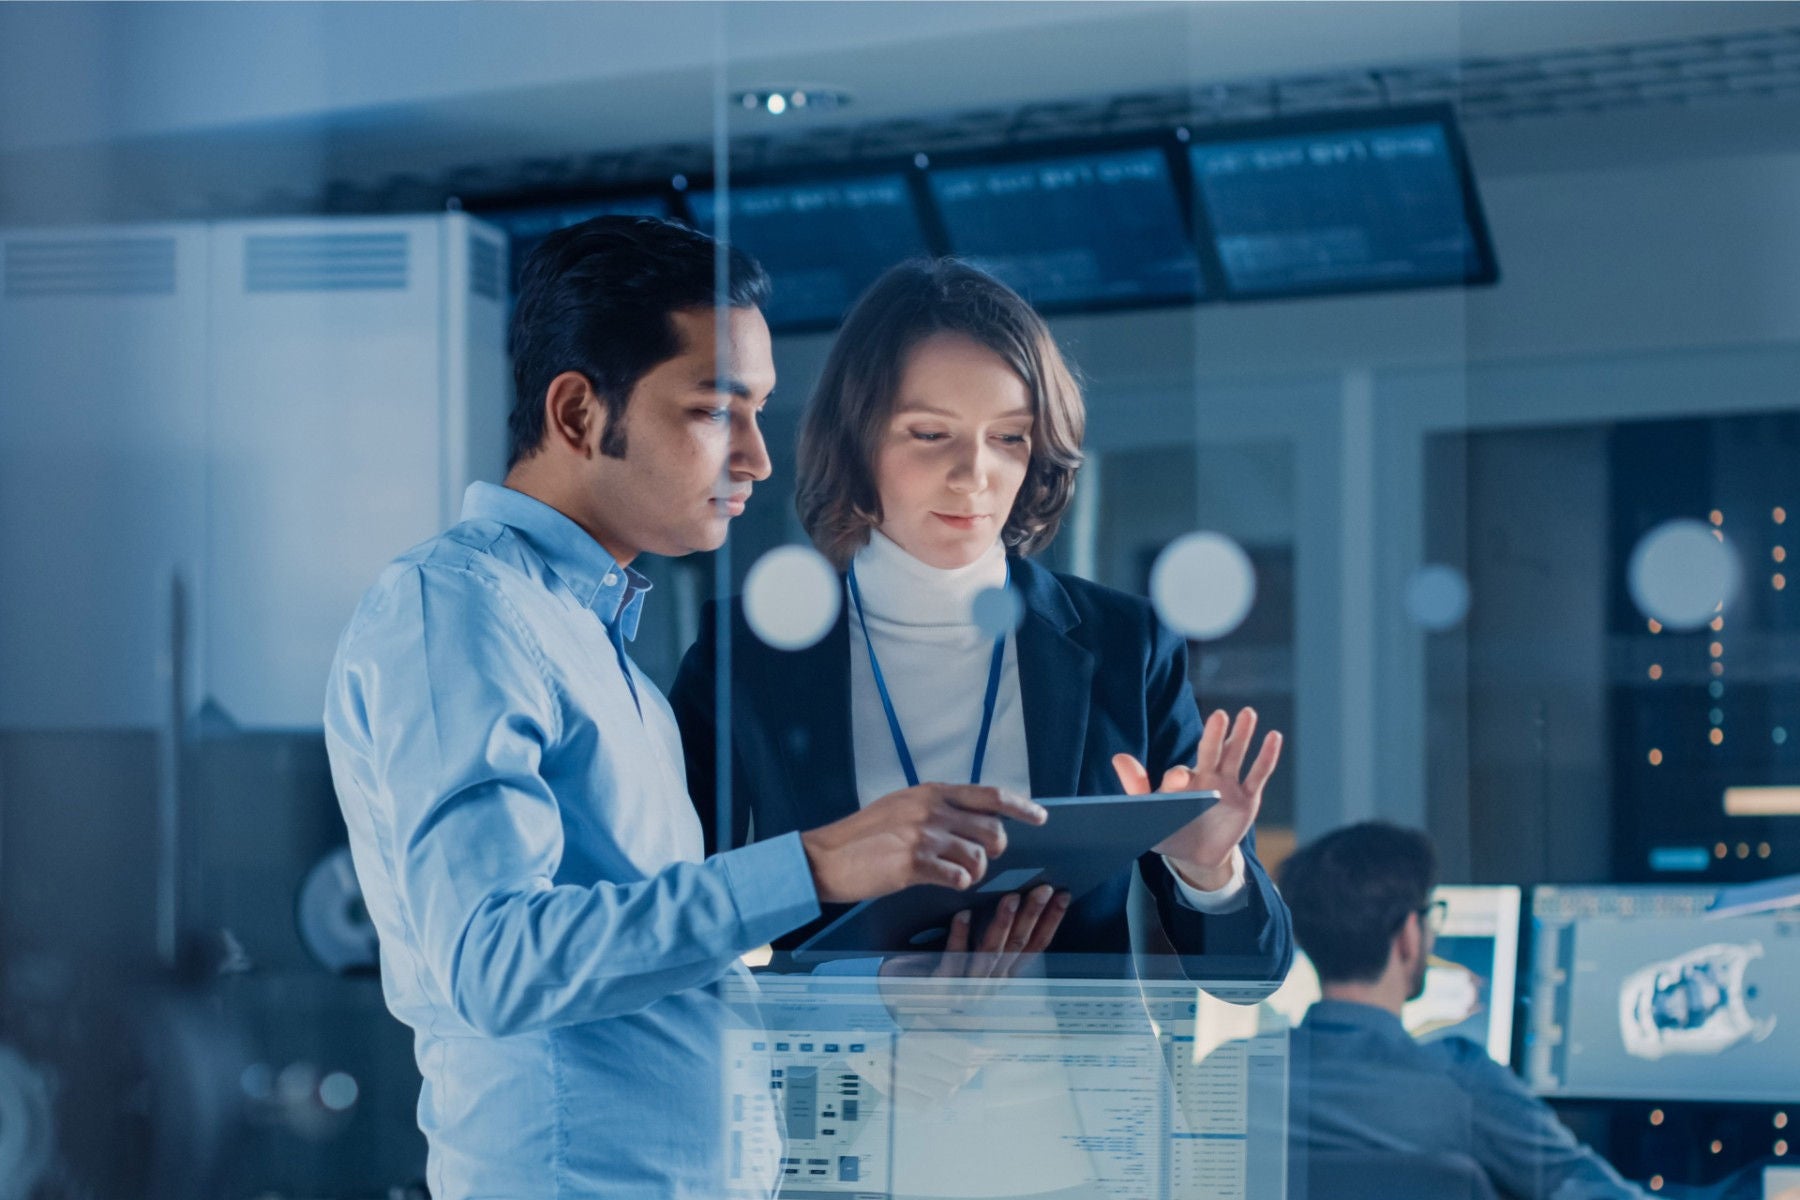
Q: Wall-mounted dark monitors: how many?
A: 4